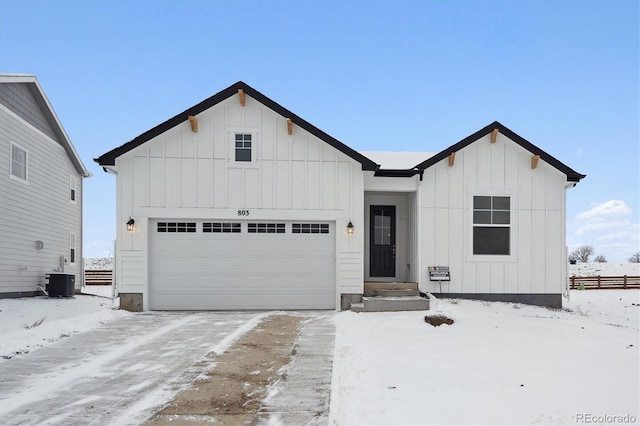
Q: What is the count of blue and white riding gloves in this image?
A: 0